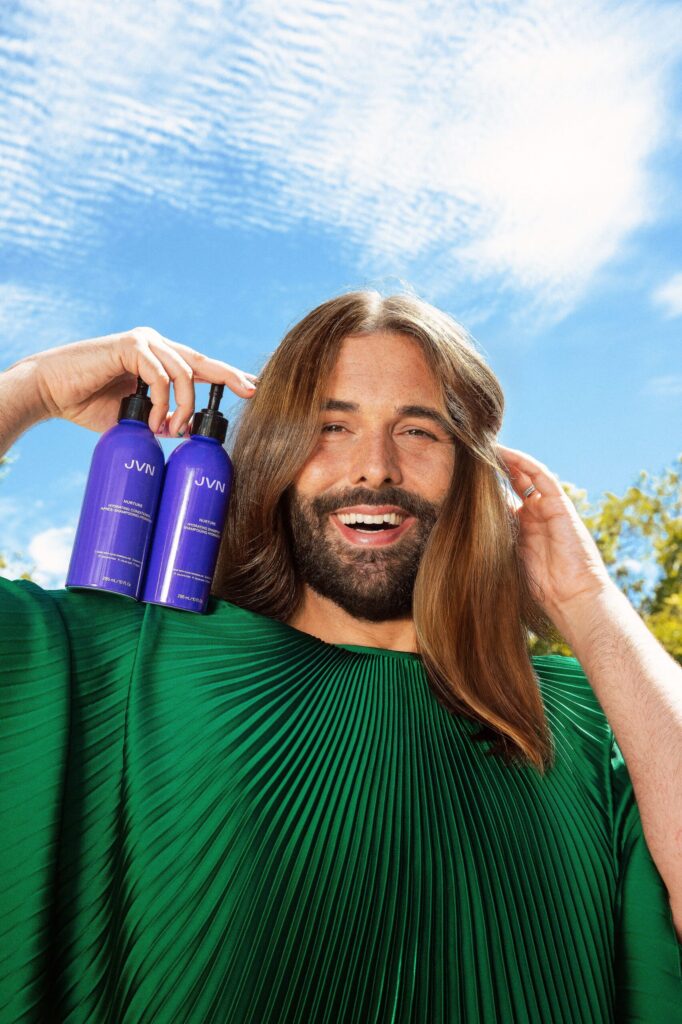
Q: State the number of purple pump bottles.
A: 2